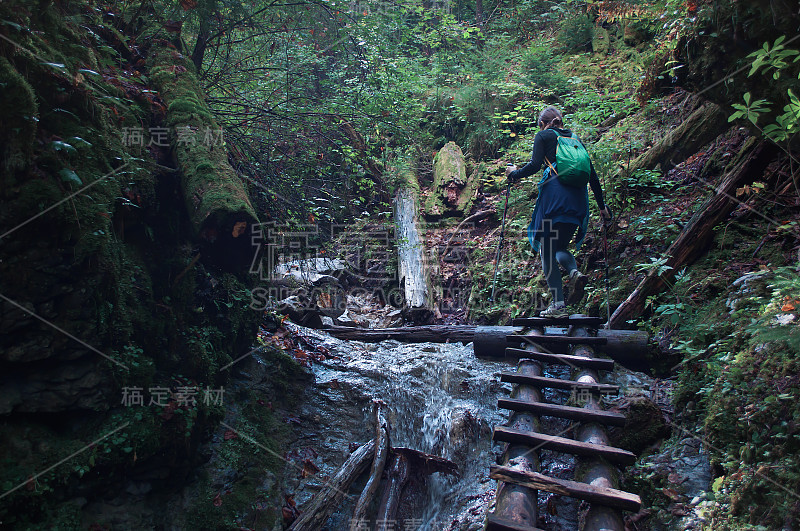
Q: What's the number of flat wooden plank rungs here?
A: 8